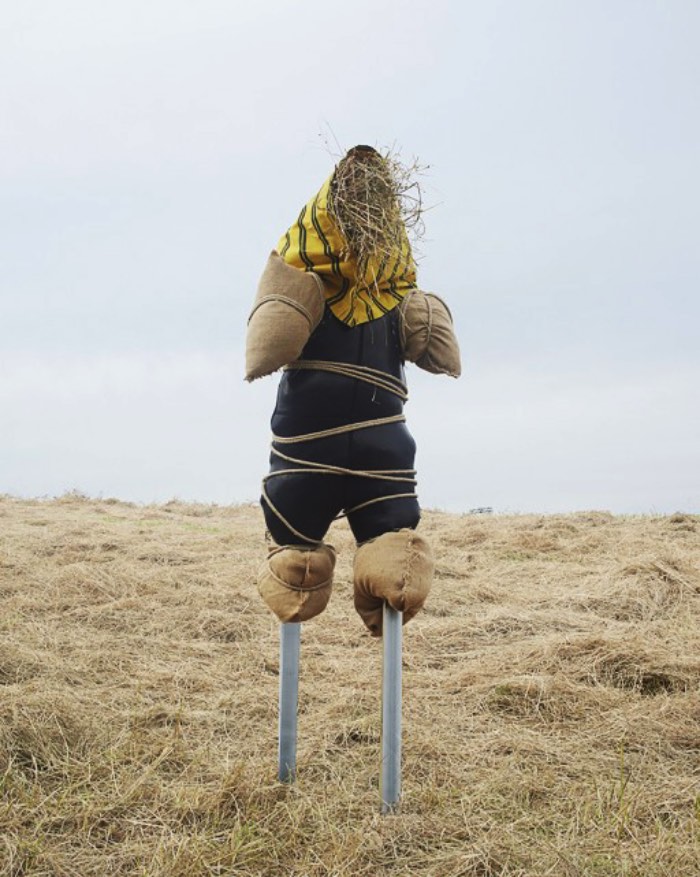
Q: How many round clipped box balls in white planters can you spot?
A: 0